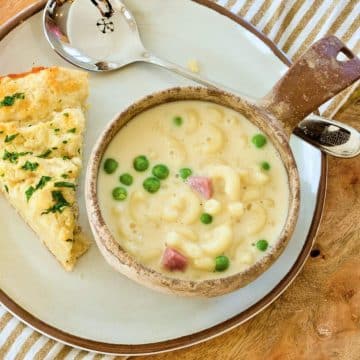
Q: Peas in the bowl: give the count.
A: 13